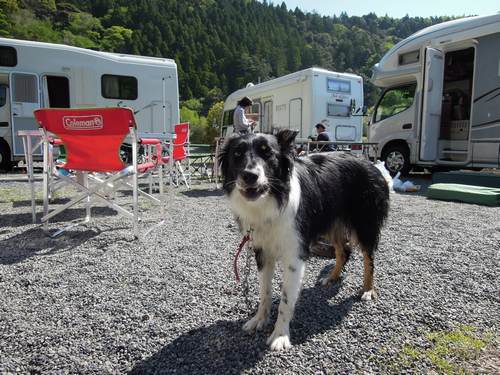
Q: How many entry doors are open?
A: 2